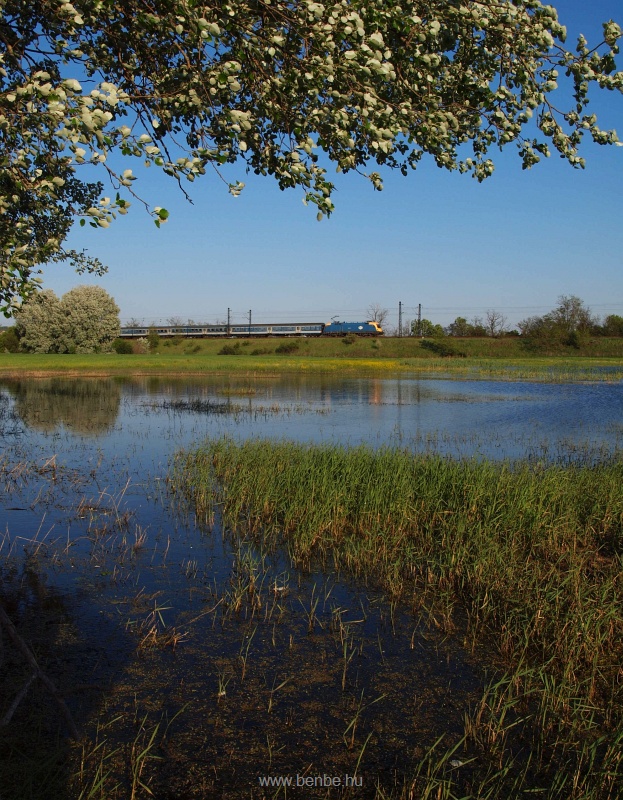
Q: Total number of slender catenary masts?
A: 4